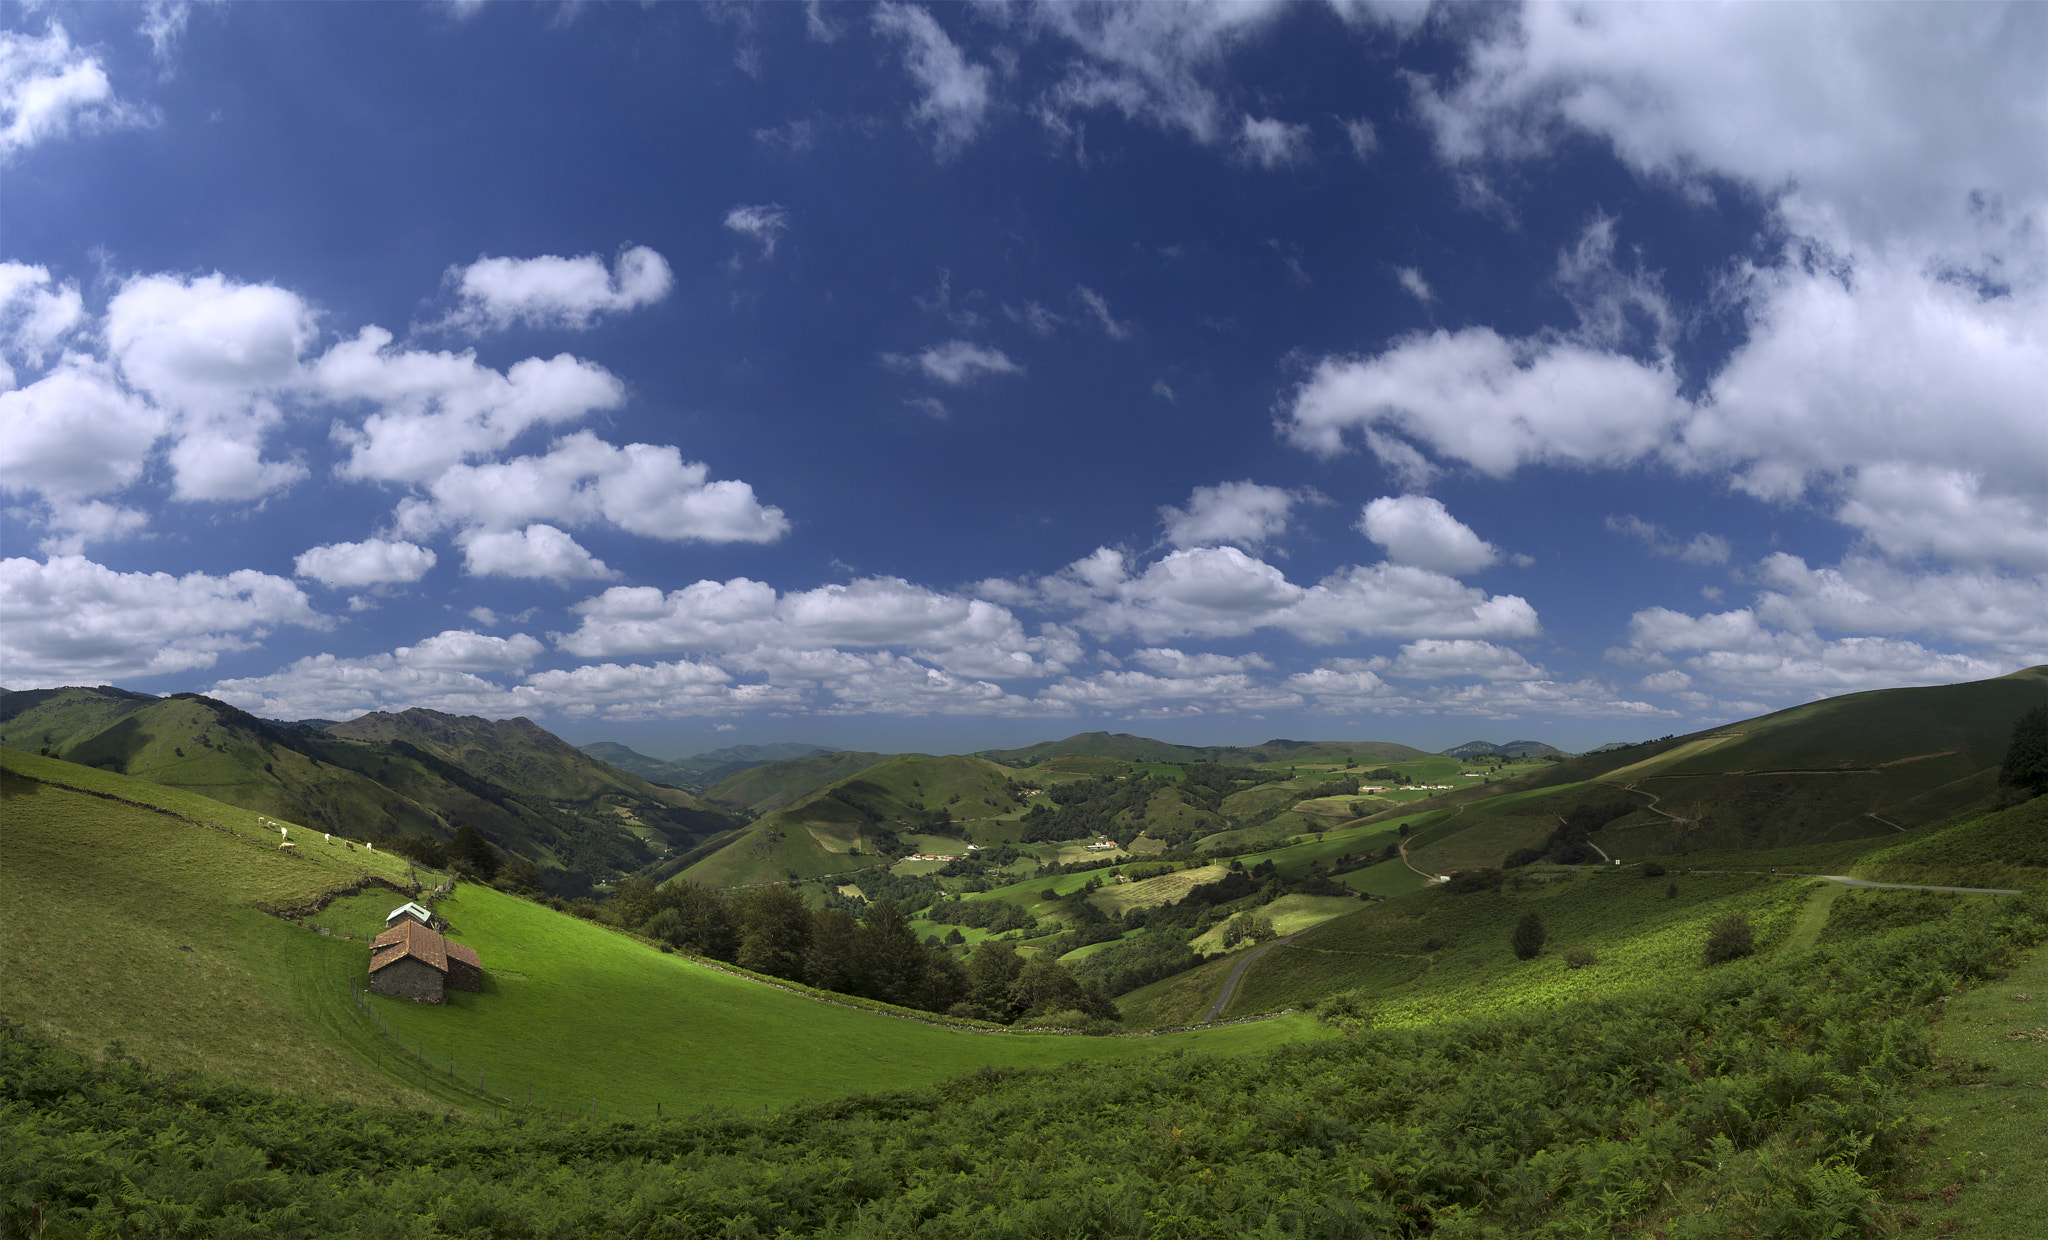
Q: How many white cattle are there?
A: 5